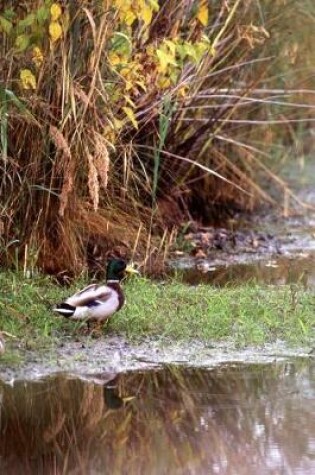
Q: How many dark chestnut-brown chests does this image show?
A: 1